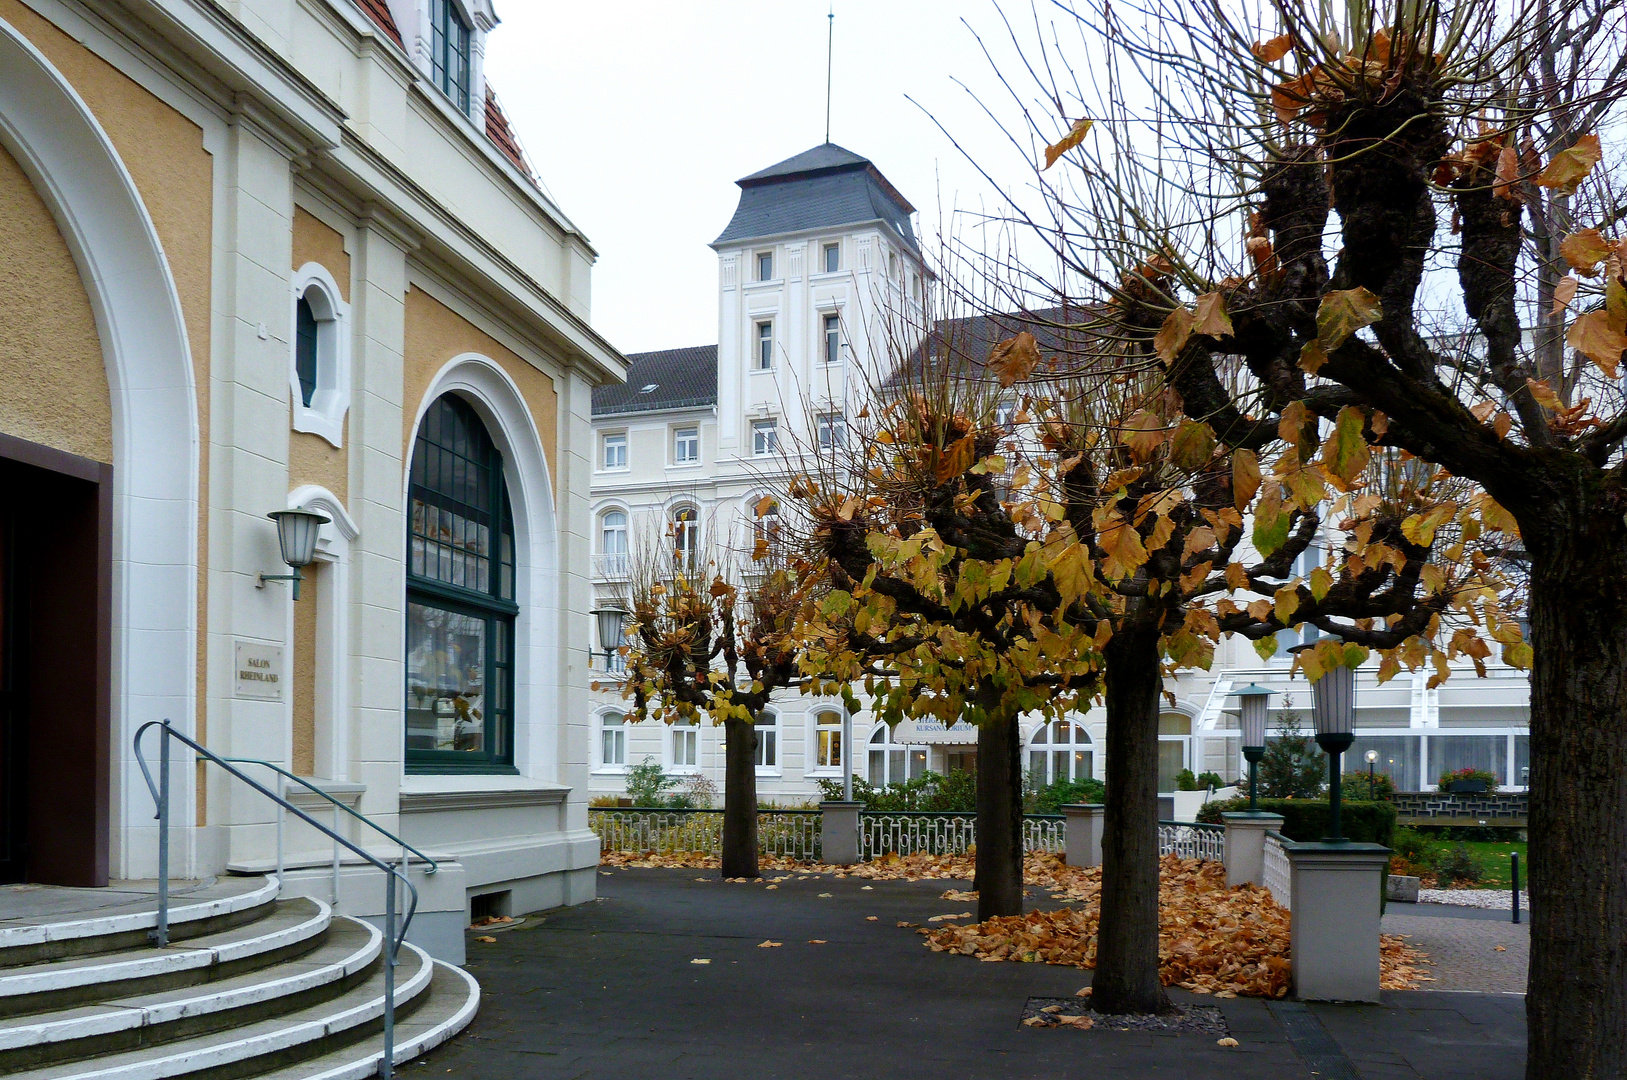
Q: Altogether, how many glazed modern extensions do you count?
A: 1